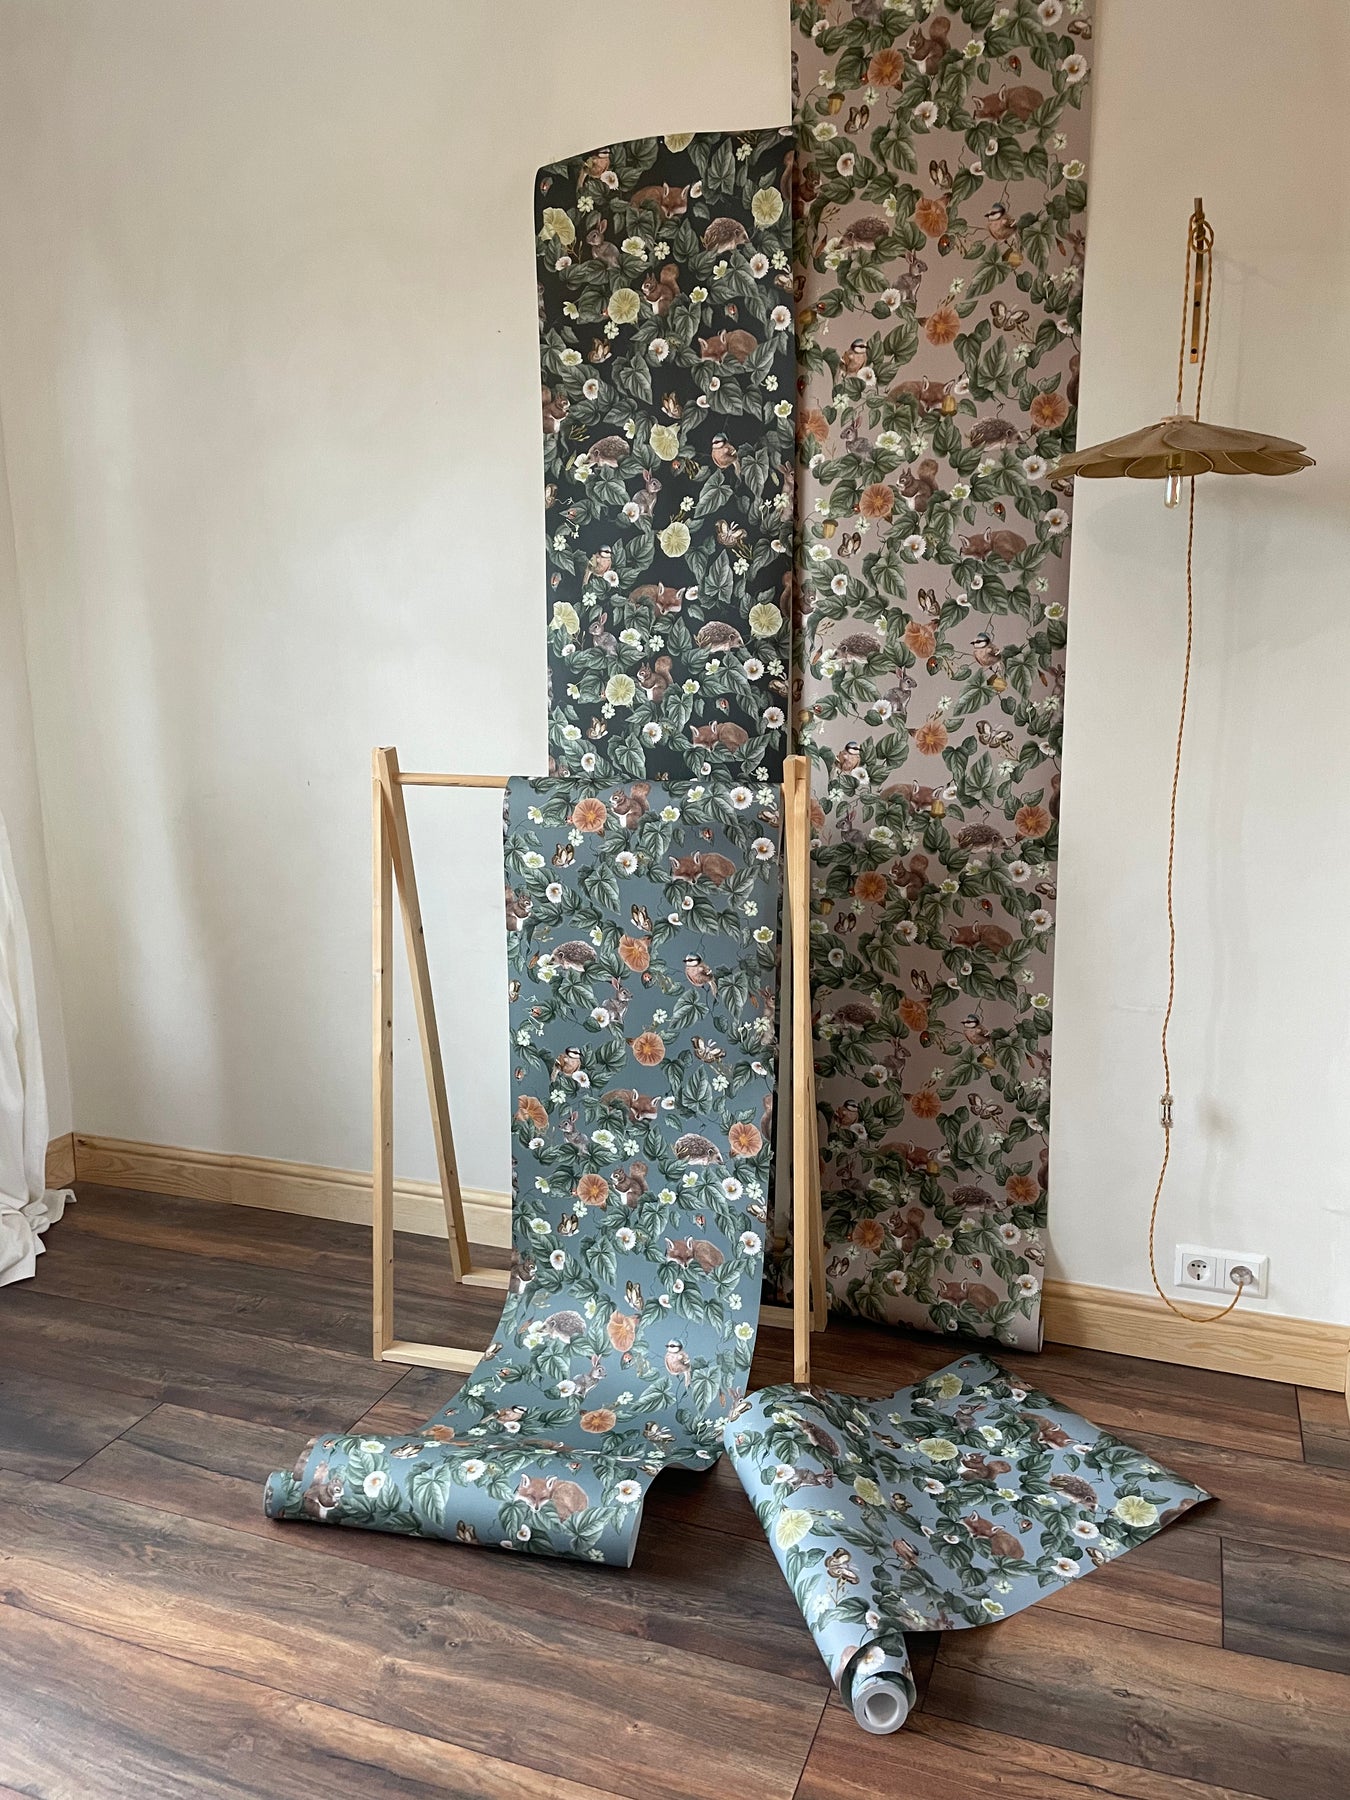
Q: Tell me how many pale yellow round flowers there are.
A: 14